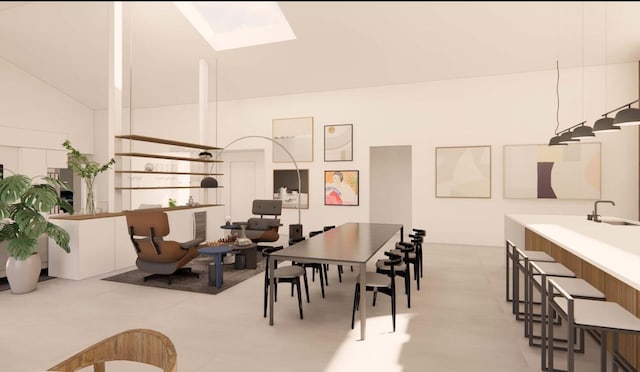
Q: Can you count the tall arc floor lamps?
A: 1